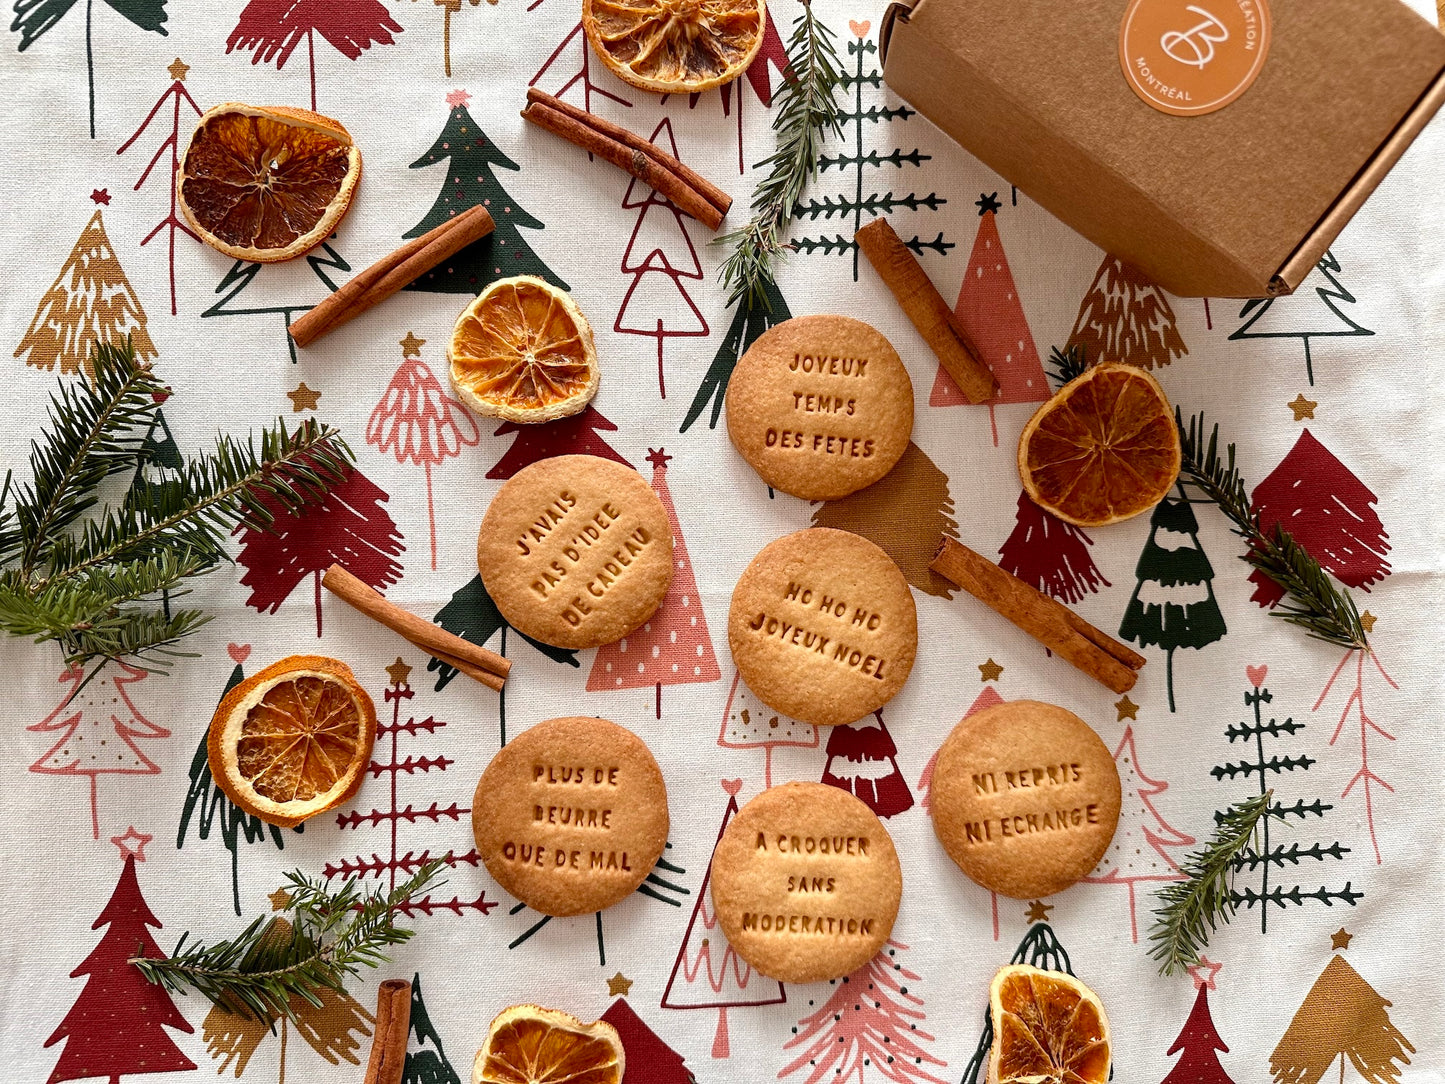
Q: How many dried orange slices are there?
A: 7